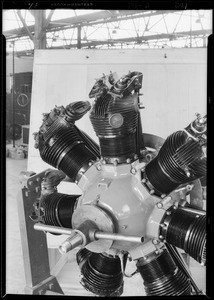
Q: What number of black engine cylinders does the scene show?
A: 7